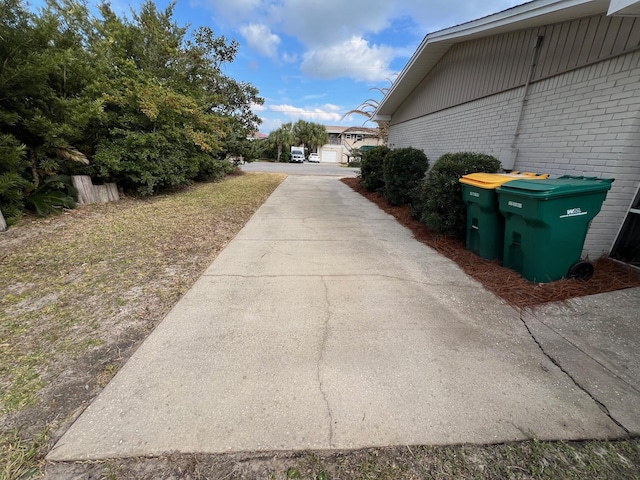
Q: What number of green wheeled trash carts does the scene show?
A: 2